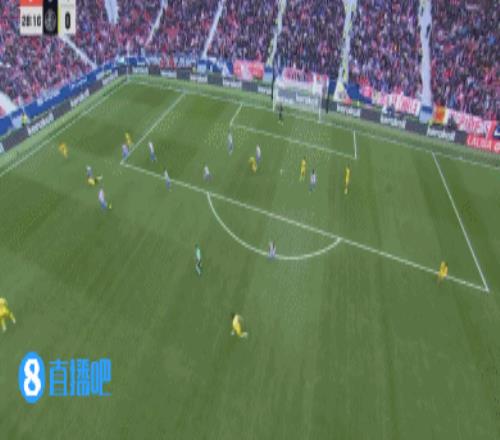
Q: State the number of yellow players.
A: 9